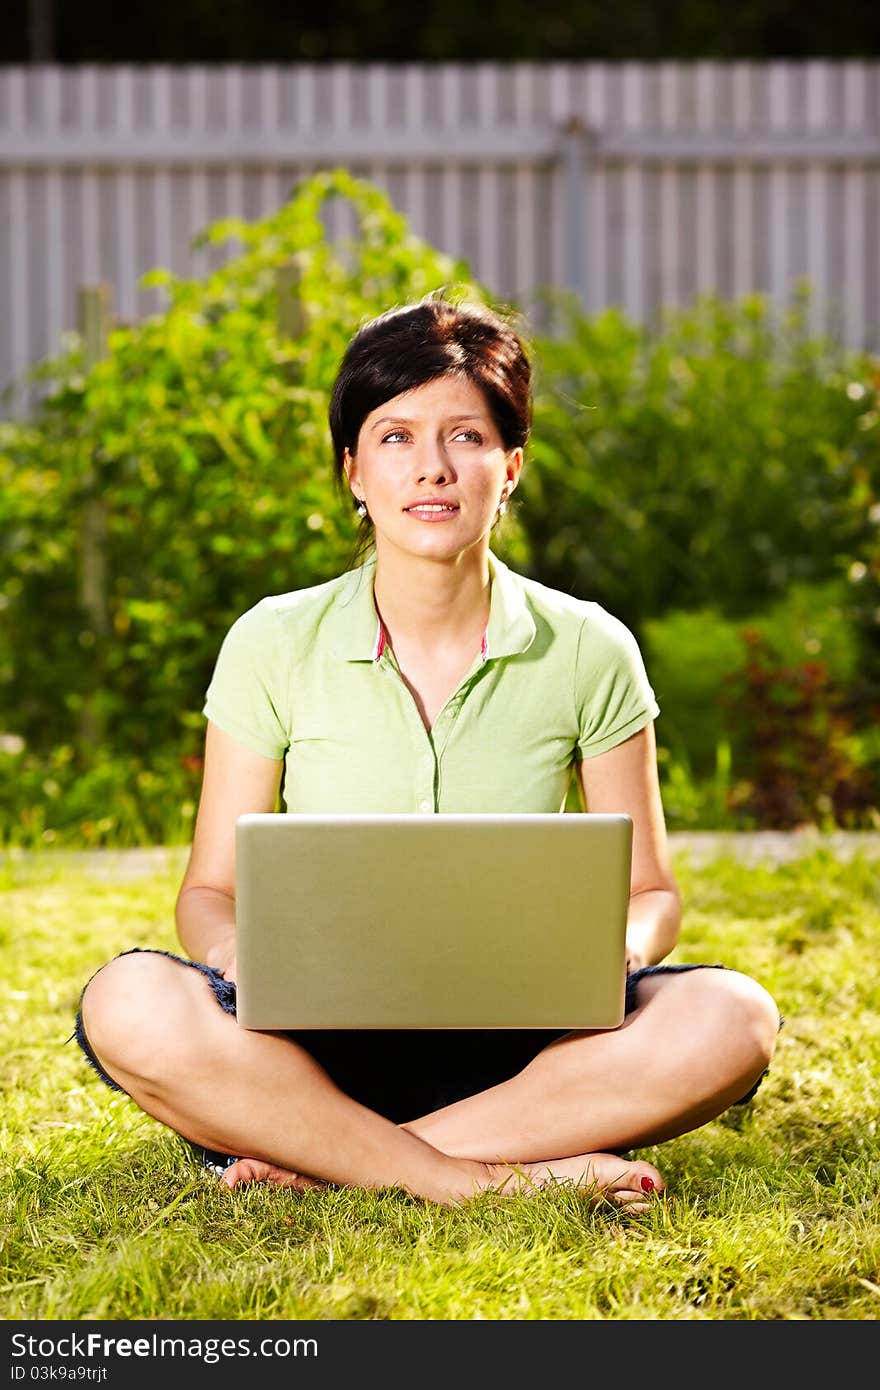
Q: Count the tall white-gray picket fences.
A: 1